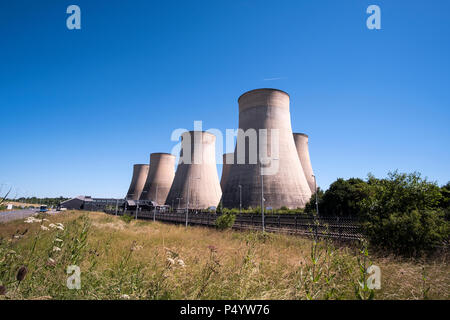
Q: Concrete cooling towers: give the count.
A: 6